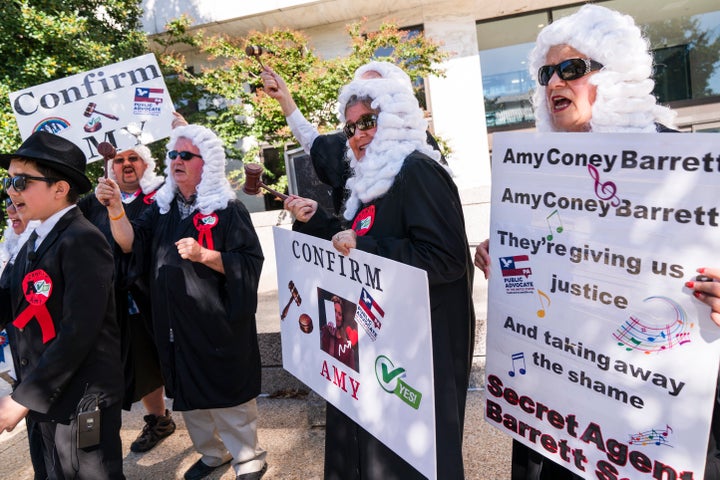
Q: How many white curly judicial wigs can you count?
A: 6